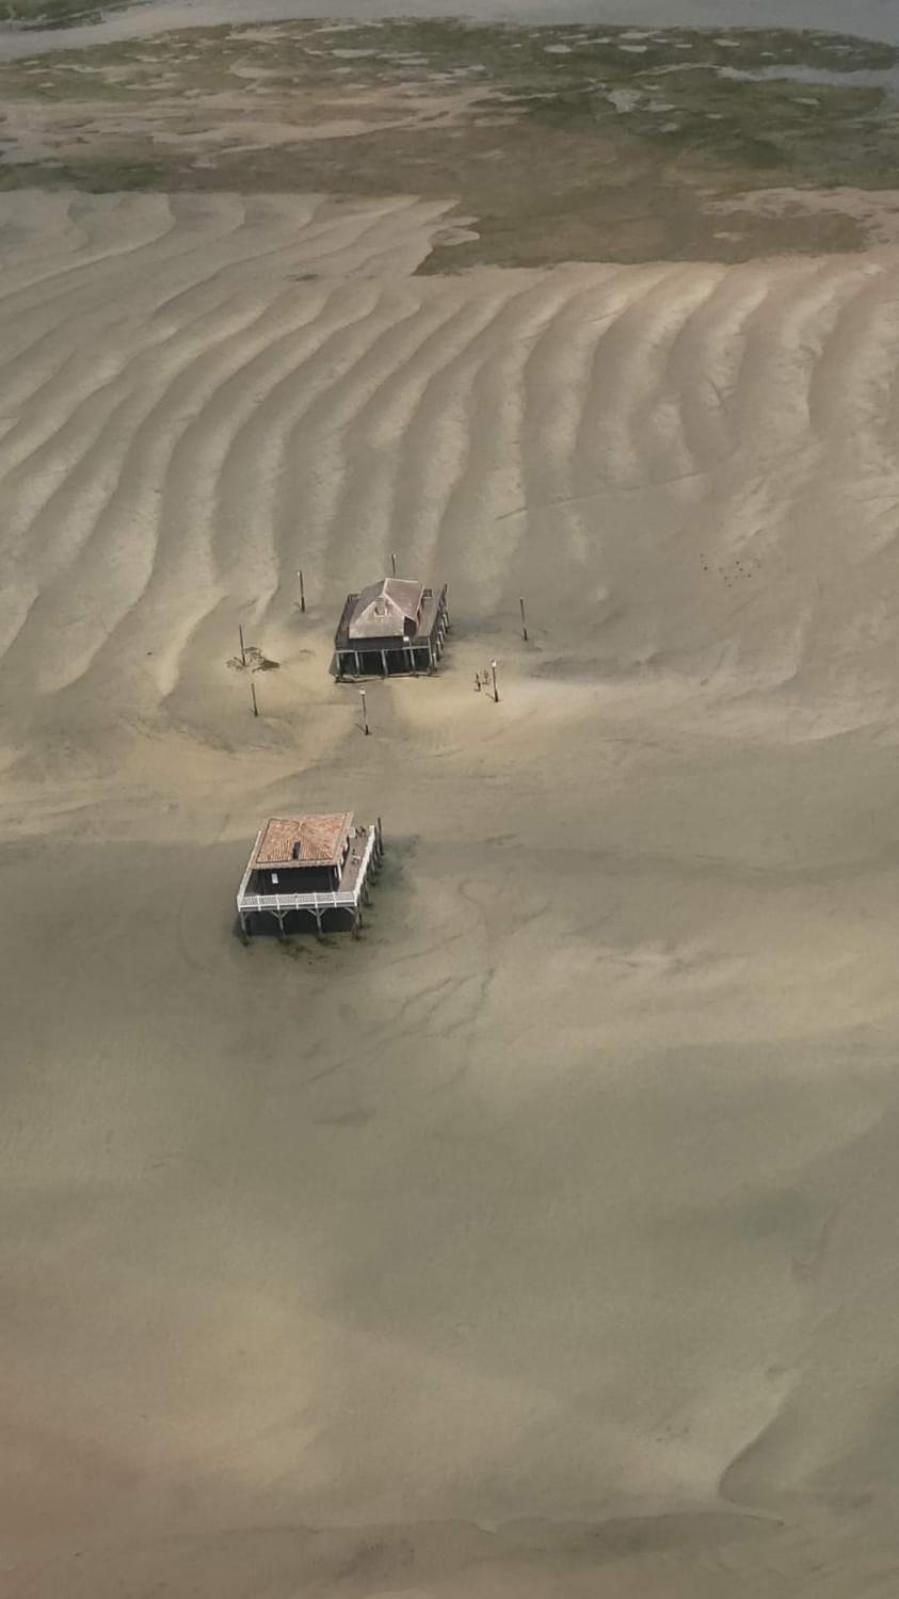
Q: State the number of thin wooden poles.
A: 7